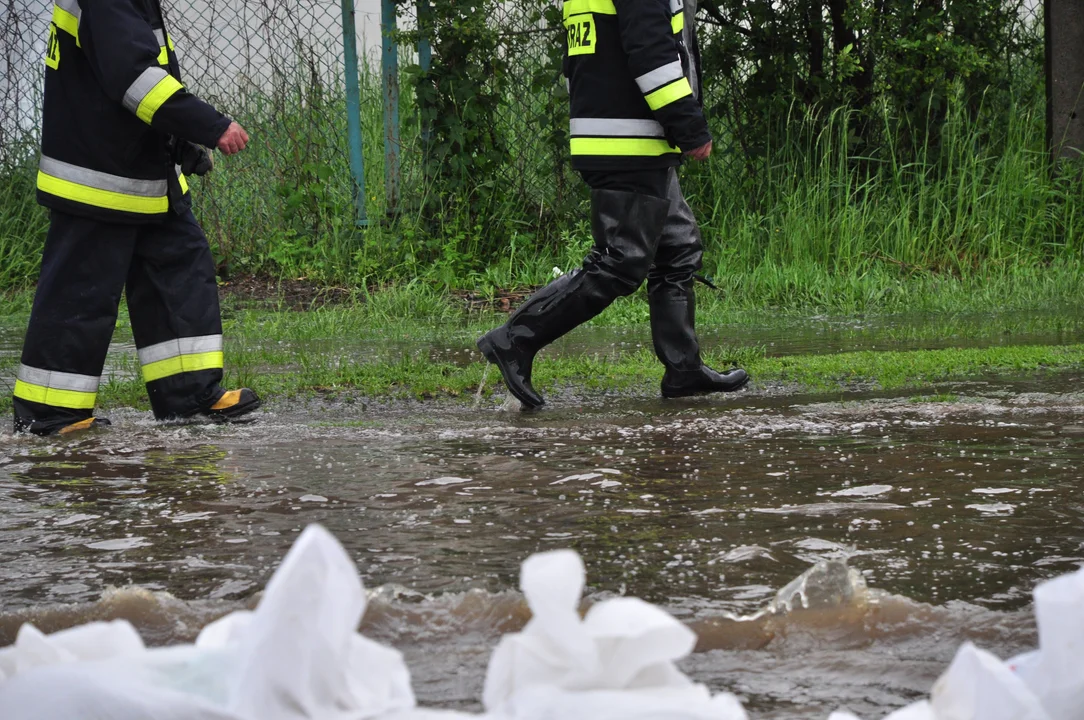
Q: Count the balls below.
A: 0